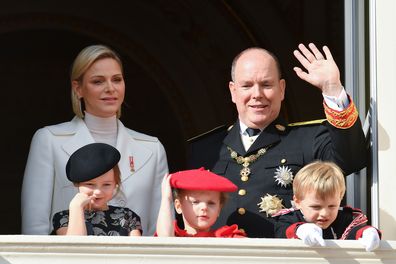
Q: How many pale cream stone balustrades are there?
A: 1